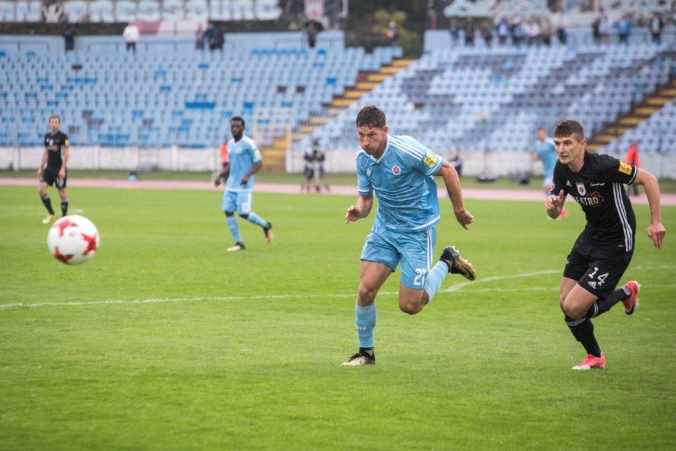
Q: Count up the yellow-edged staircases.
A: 2